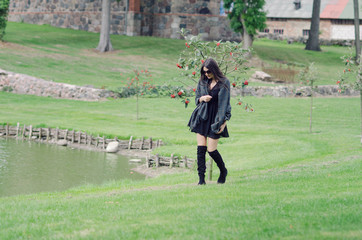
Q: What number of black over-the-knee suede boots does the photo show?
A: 2